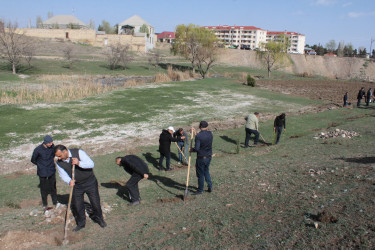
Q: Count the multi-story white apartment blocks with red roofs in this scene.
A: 2